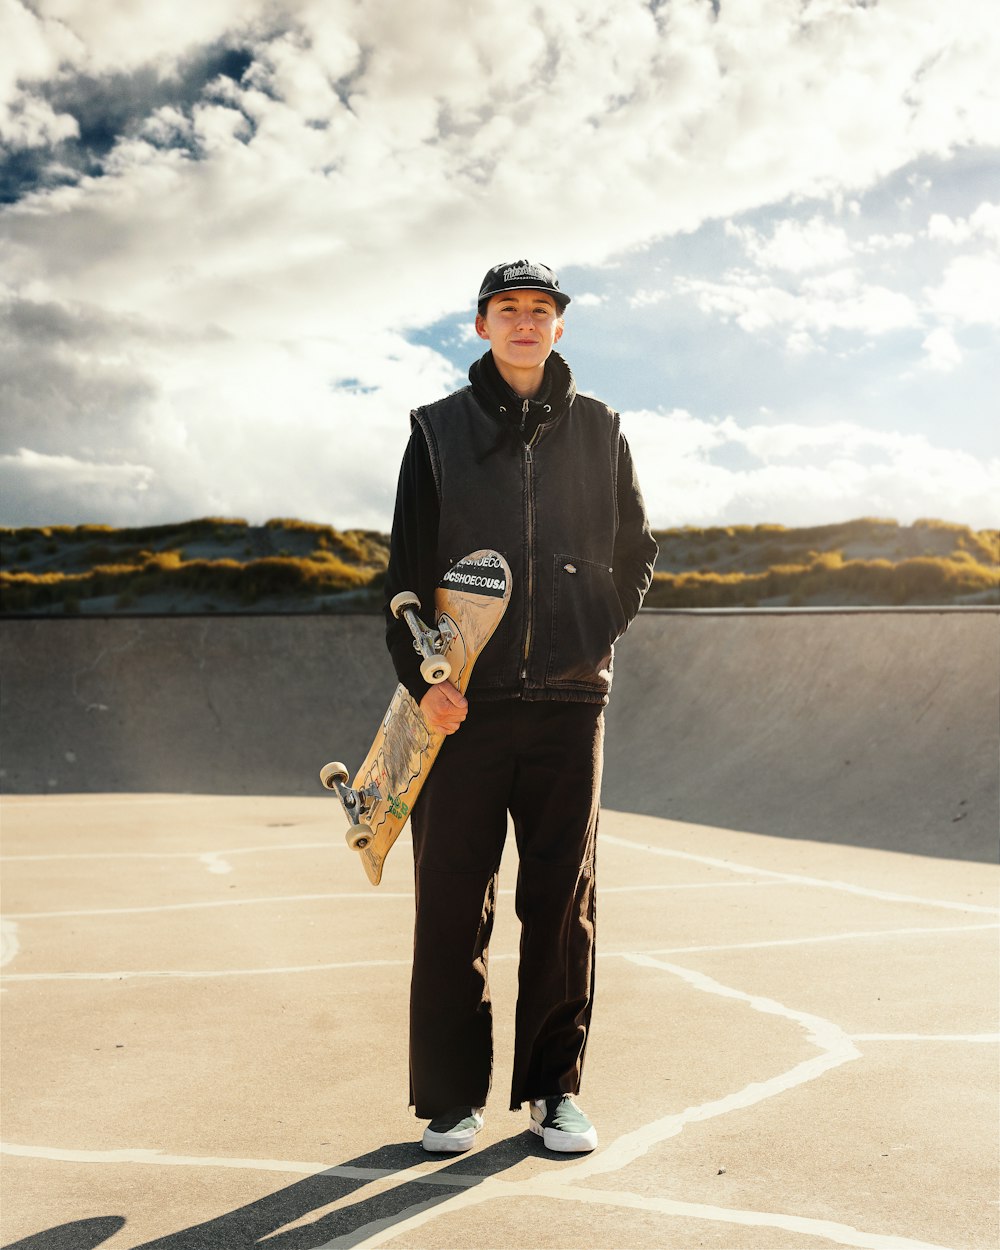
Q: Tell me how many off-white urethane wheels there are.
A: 4